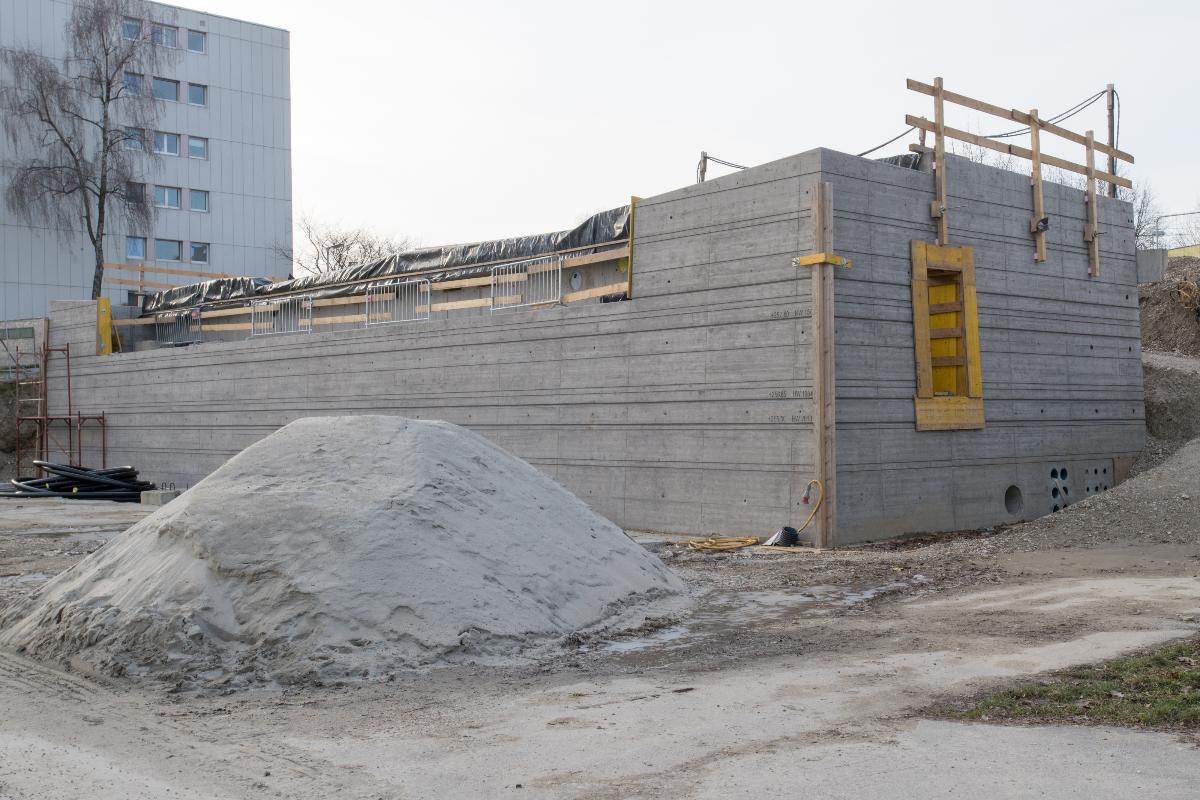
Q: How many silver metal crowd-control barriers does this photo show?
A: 4